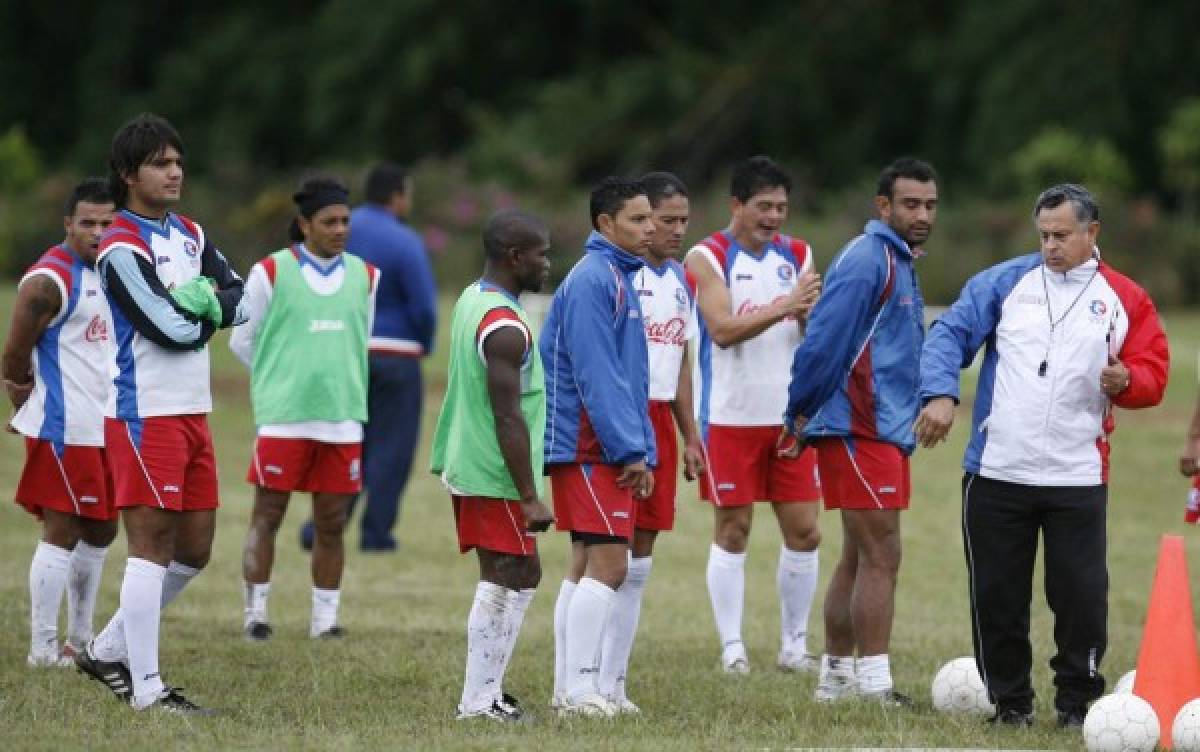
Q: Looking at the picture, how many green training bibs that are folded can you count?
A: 1